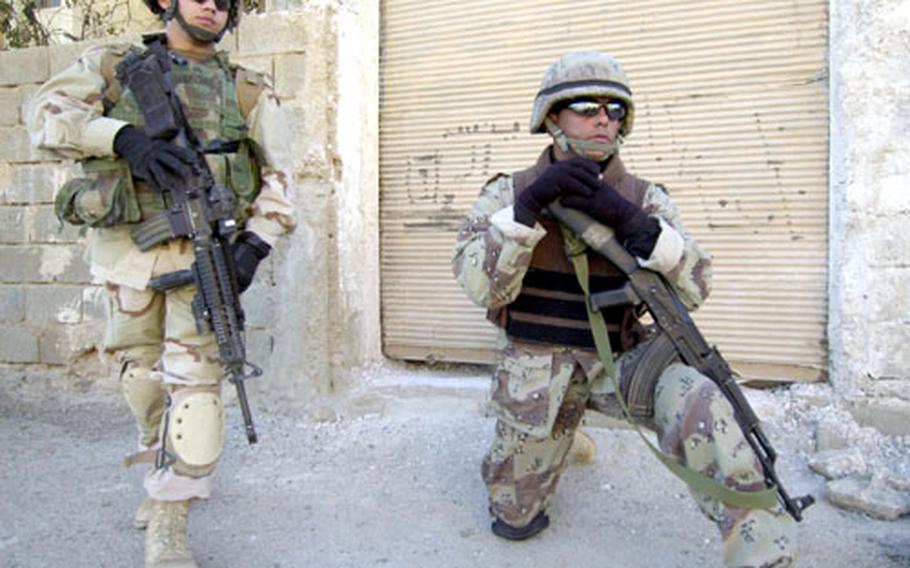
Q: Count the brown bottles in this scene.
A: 0